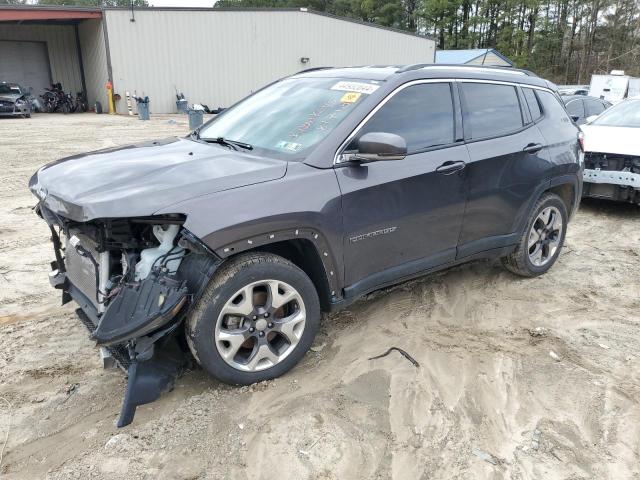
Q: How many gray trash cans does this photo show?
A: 3